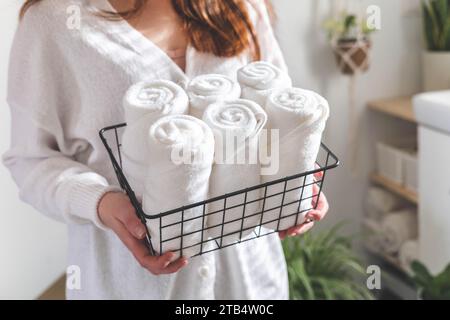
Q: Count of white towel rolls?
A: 6